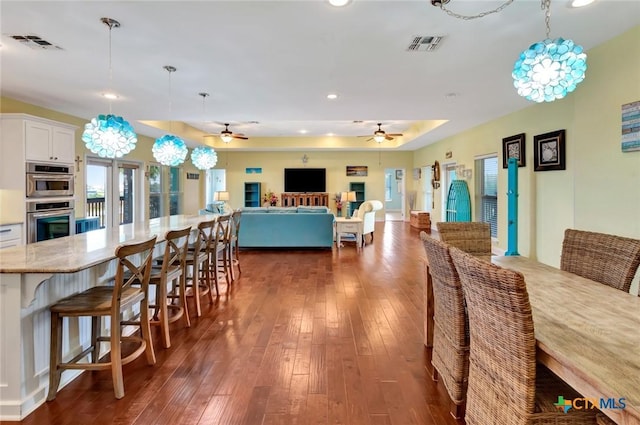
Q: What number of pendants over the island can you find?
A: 3